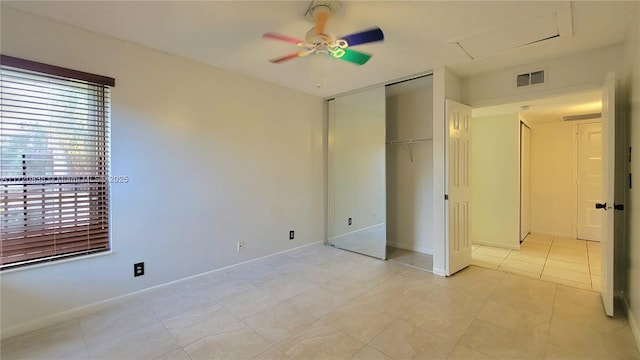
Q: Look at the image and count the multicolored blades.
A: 5